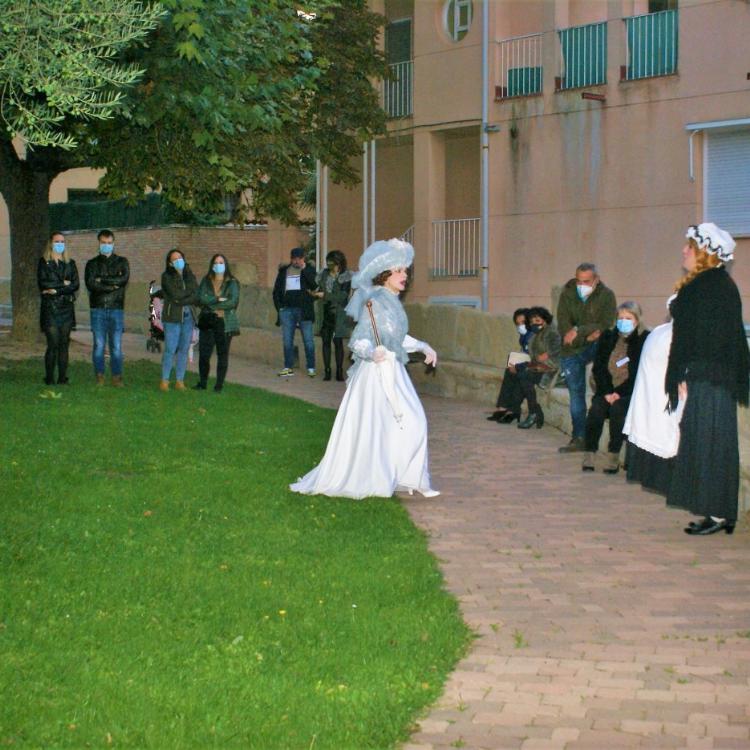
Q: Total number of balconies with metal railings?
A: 5